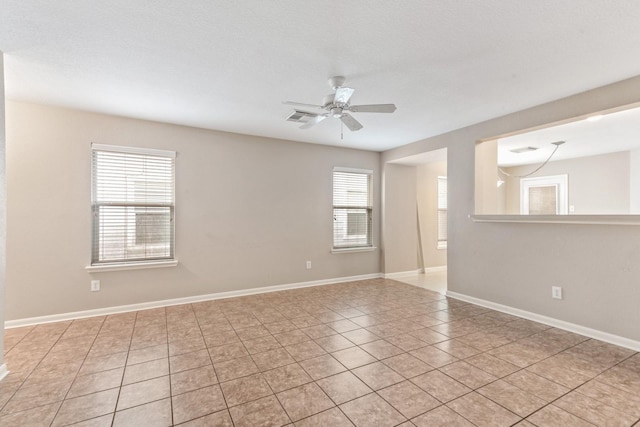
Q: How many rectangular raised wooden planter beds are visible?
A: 0